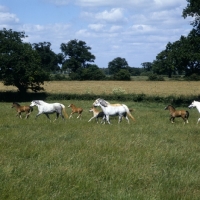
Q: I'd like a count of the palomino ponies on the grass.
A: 1